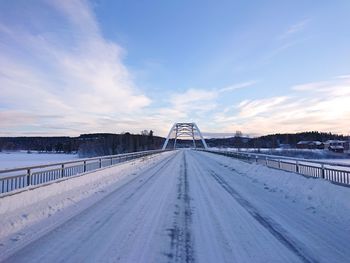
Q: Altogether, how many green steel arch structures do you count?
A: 0